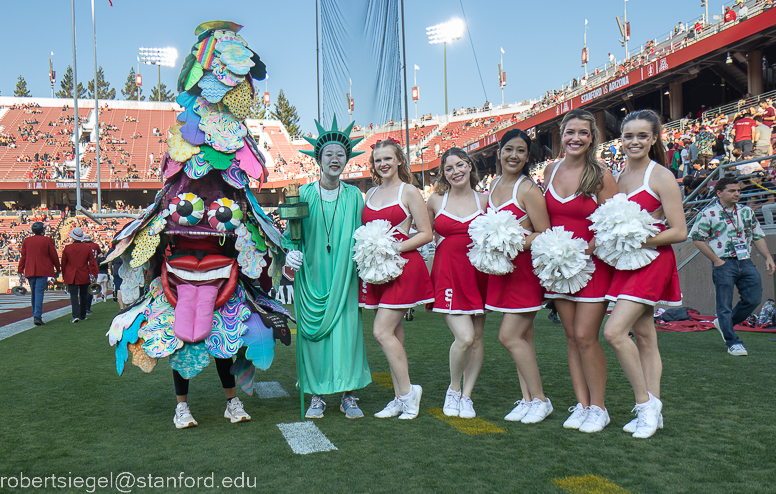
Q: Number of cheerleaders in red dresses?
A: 5